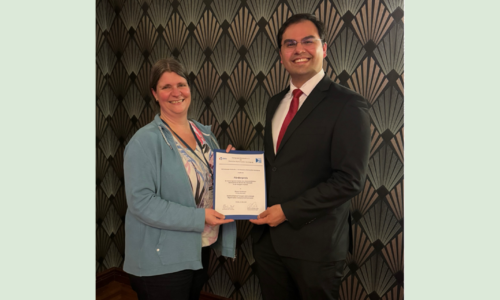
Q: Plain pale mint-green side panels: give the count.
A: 2